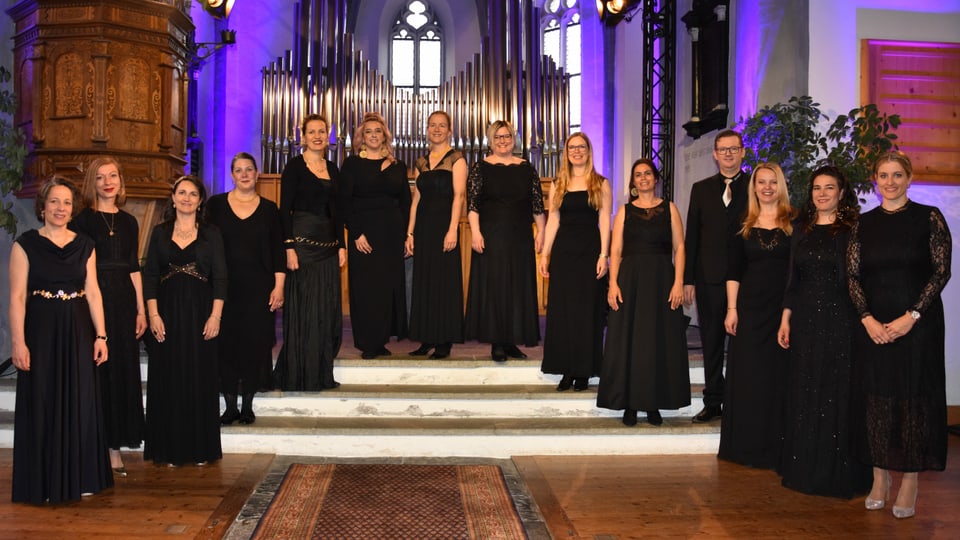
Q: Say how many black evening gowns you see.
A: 13